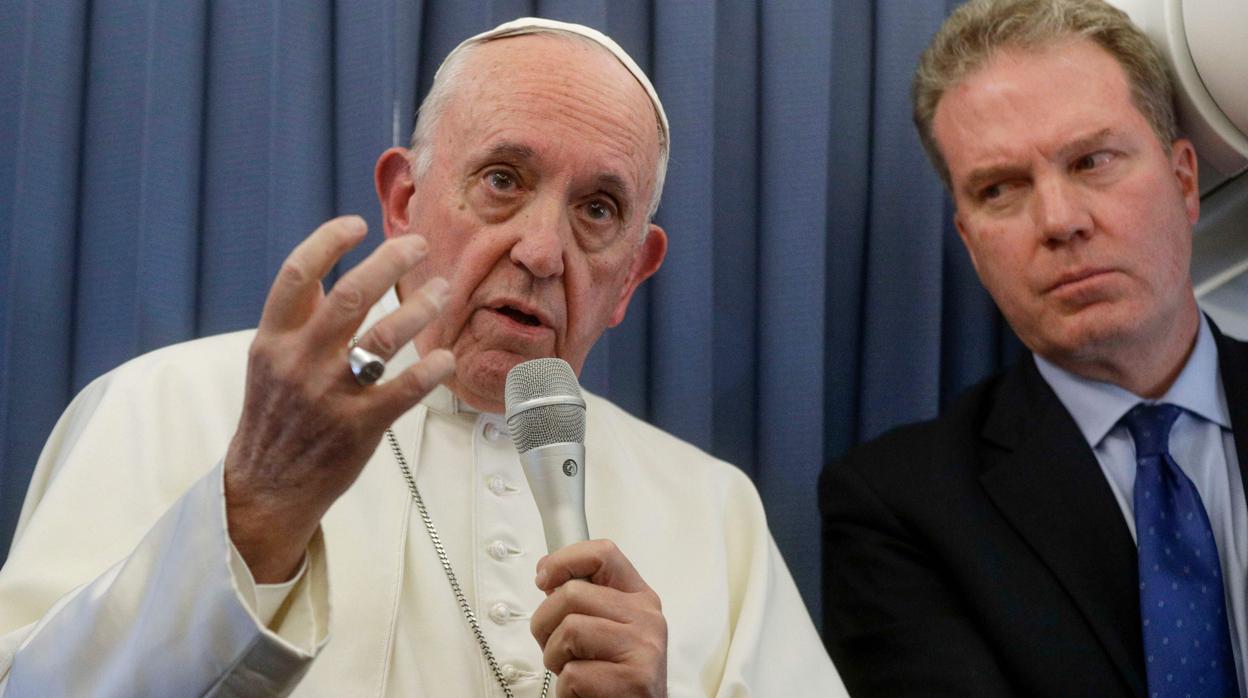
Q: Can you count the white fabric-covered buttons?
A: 5